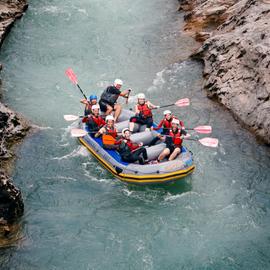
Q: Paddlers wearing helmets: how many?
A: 8